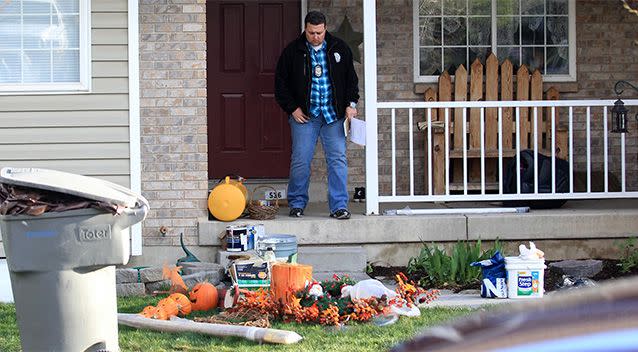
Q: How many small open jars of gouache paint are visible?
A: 0